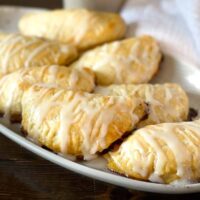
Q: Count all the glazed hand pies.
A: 7